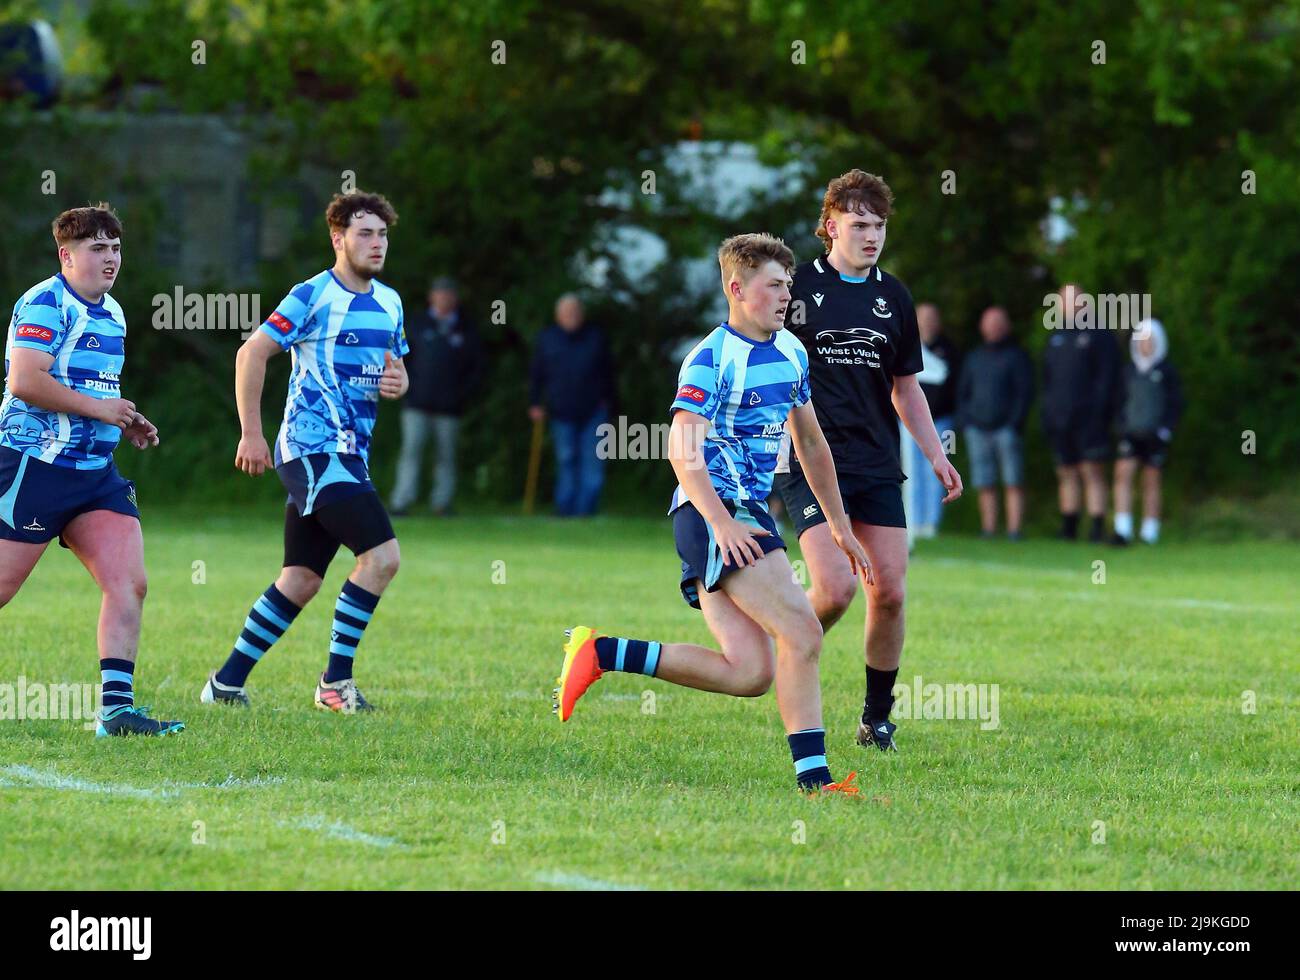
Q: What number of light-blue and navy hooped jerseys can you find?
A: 3